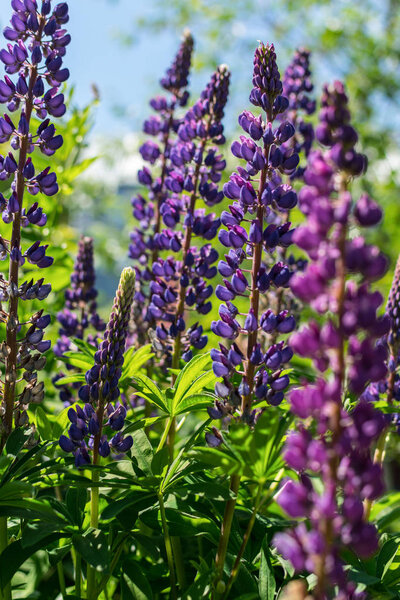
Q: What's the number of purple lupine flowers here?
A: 9